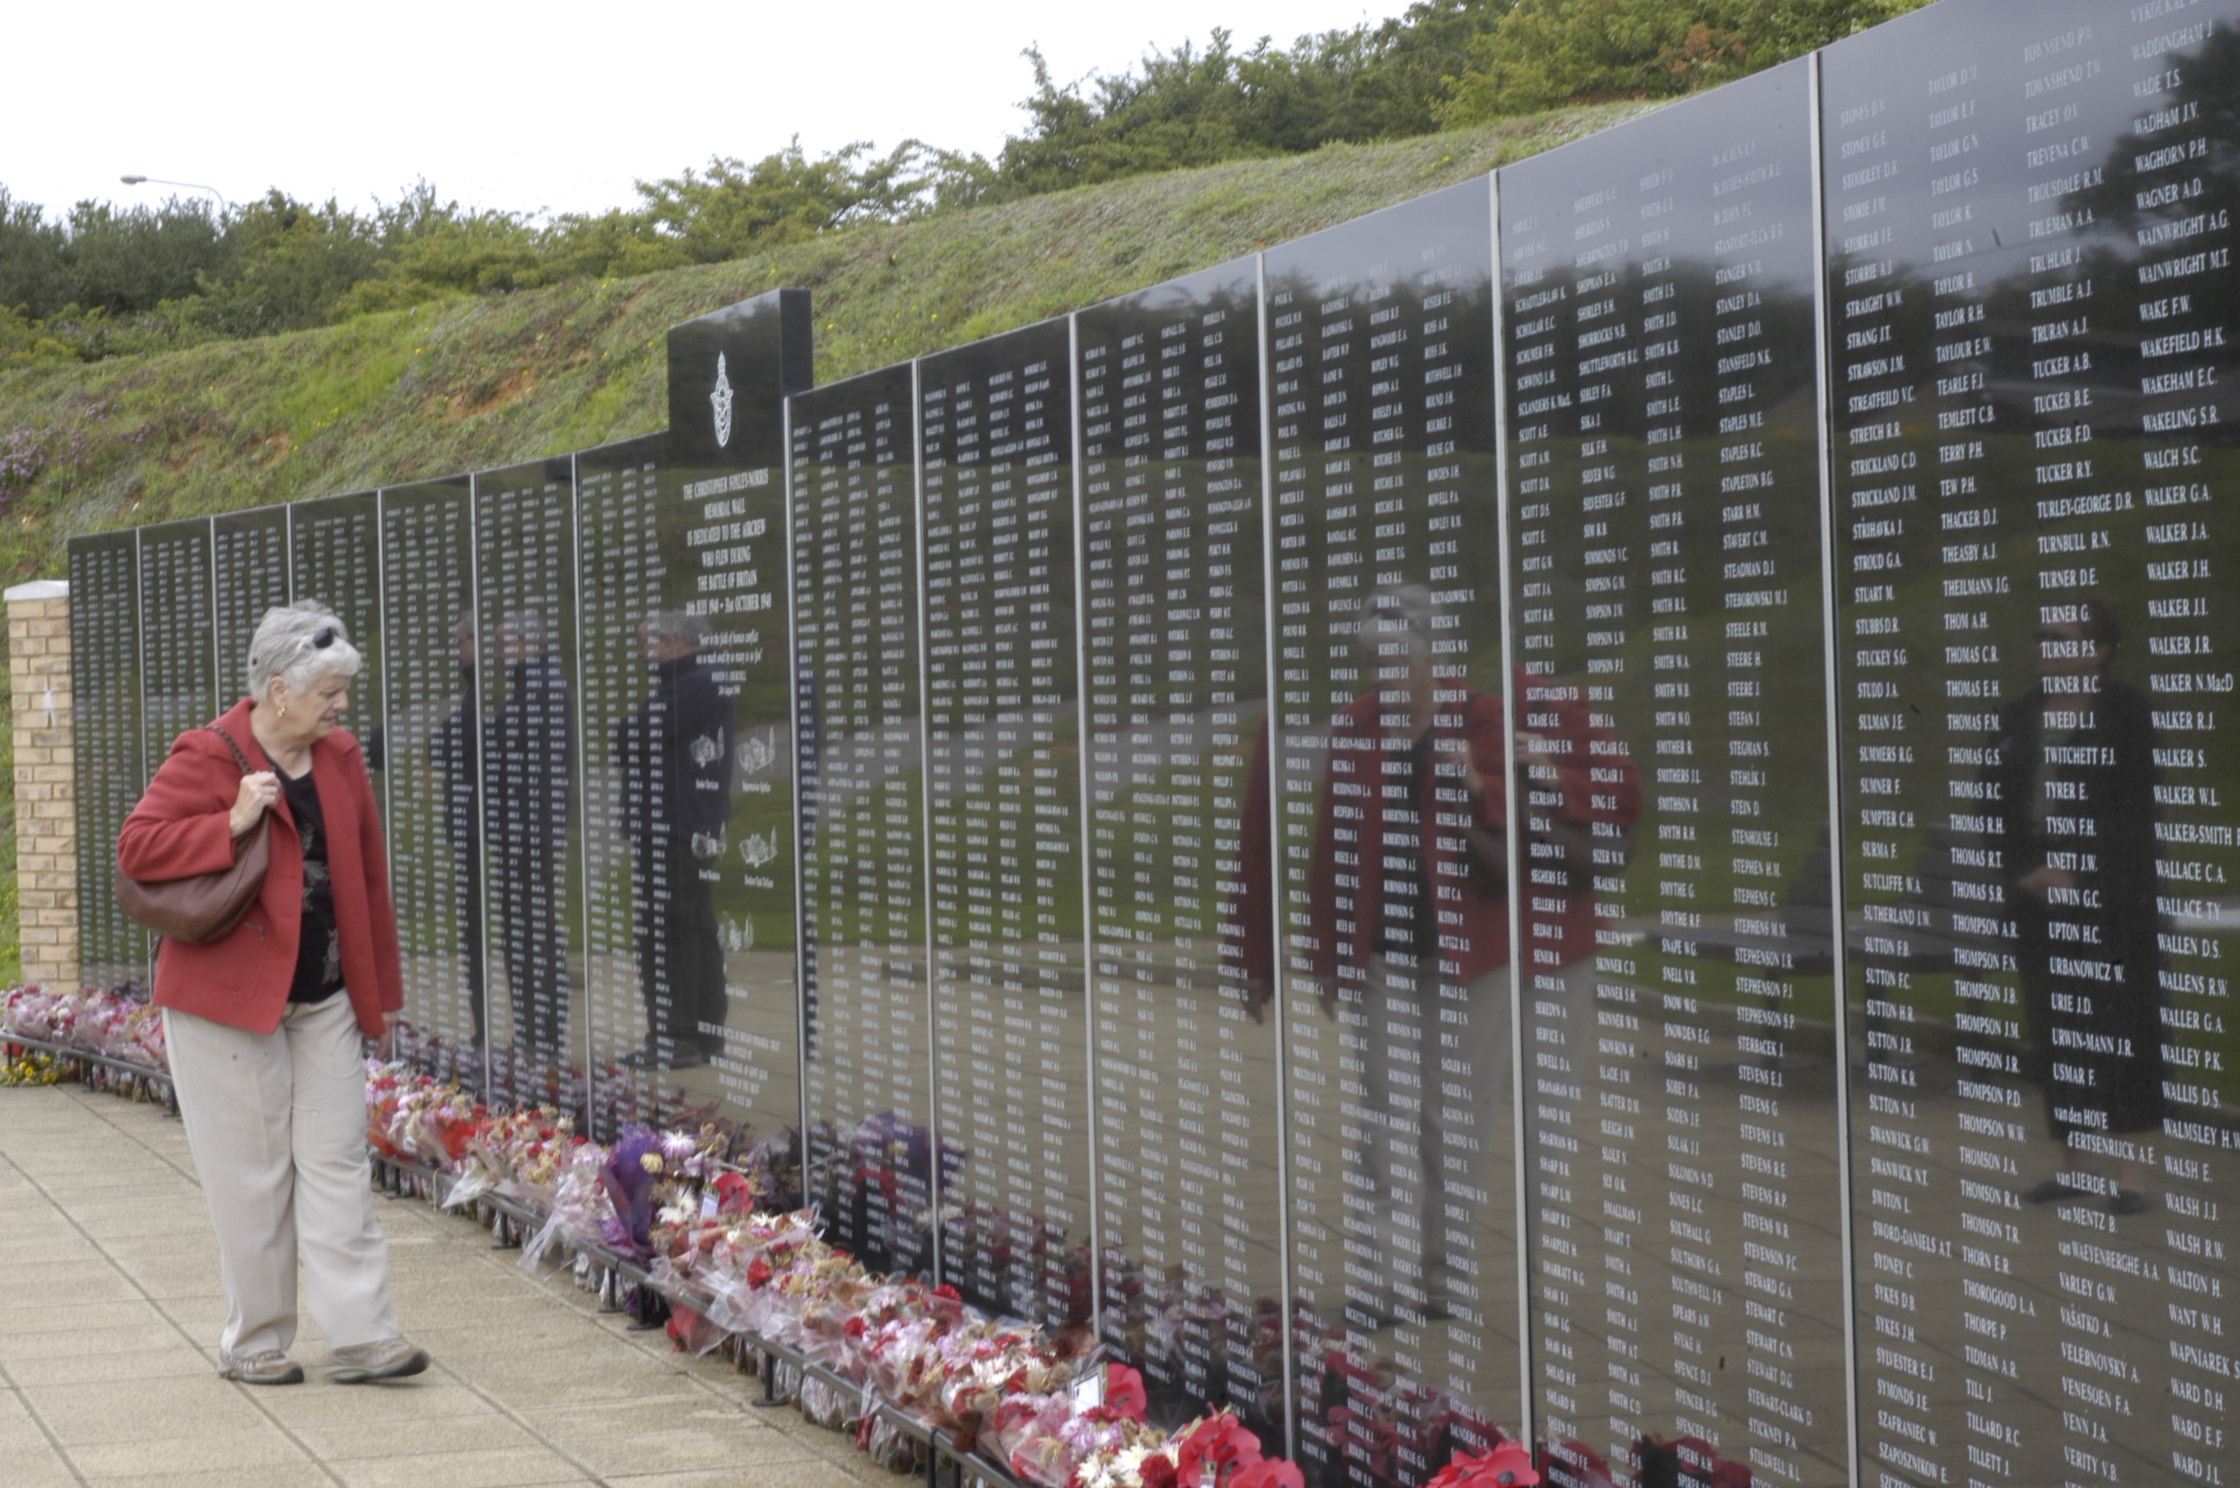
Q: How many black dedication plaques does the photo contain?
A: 14